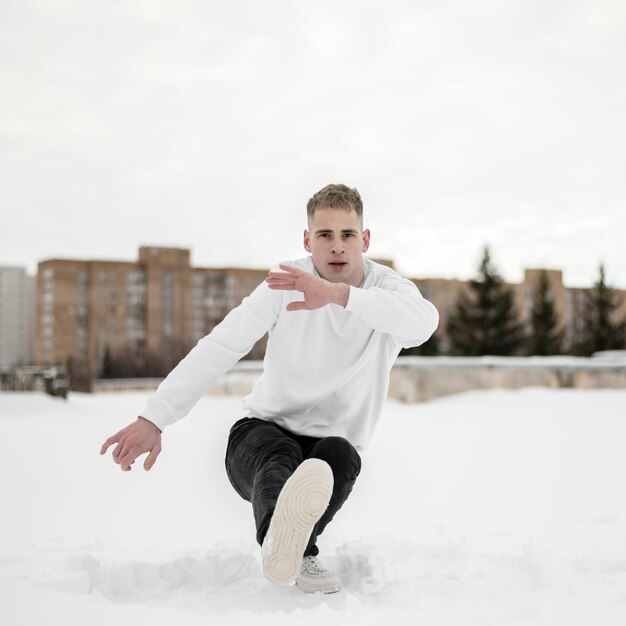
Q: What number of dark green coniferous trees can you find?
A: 3